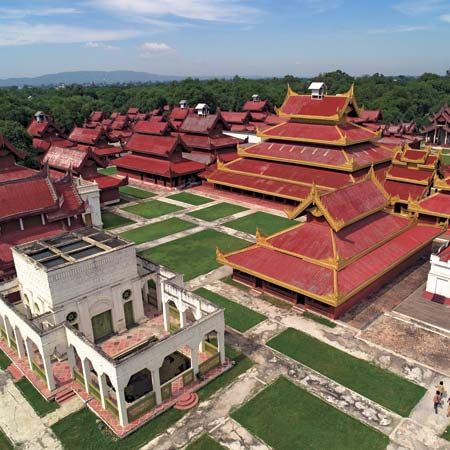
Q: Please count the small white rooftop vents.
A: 5